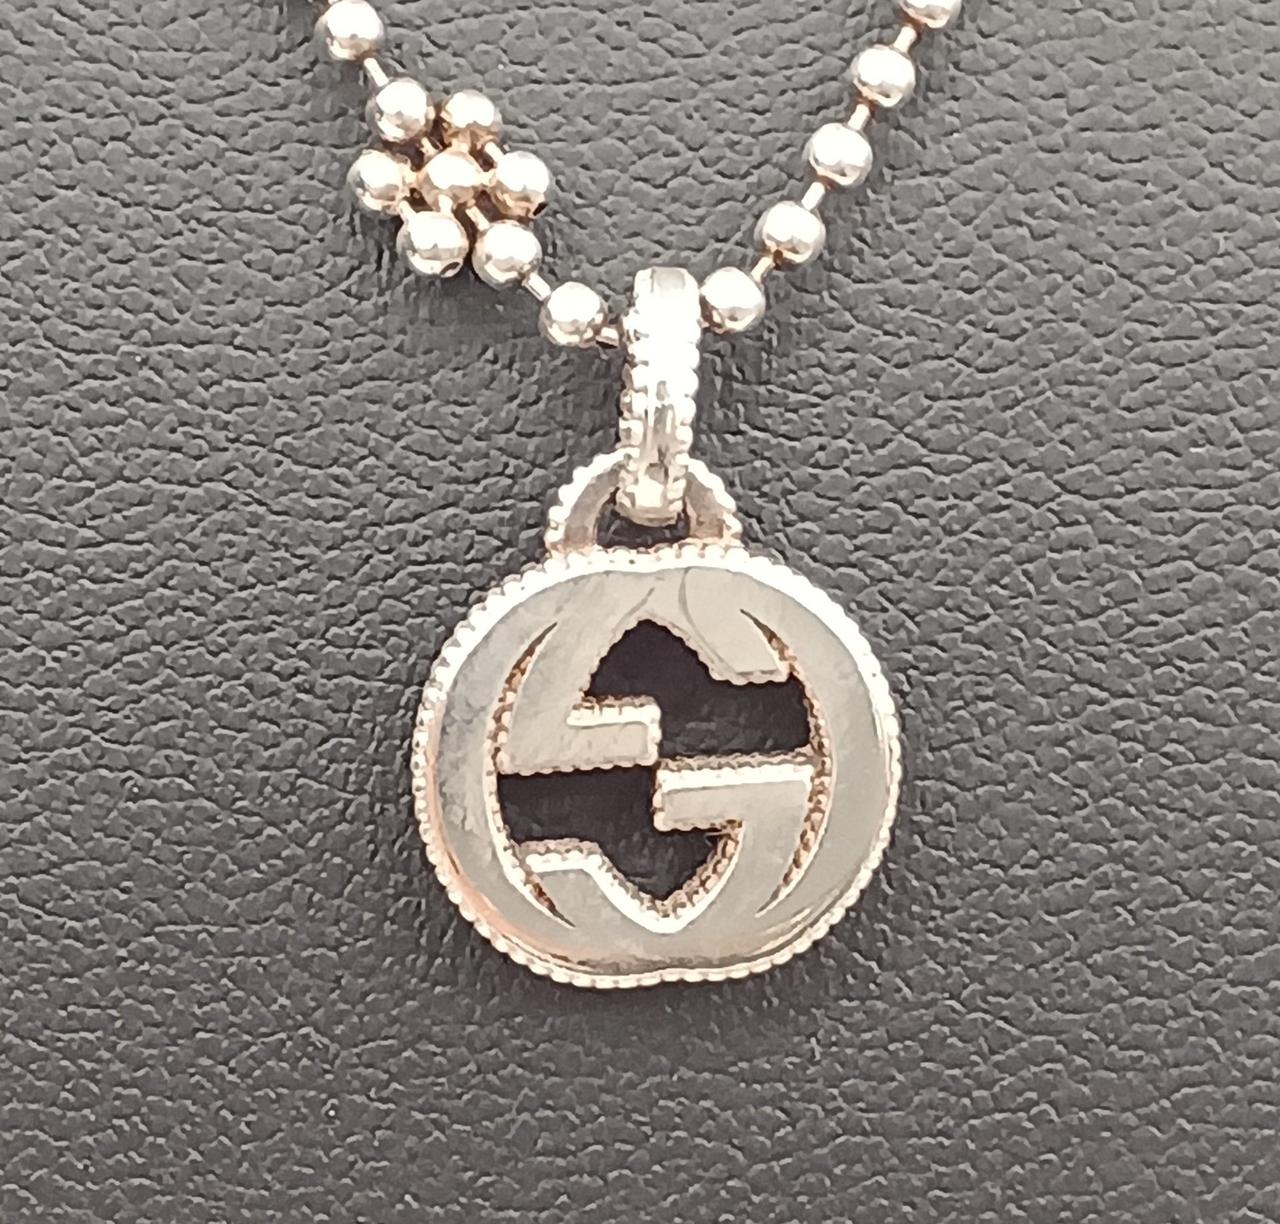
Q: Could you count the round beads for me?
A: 14